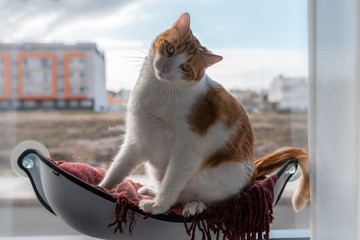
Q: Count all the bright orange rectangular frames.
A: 3